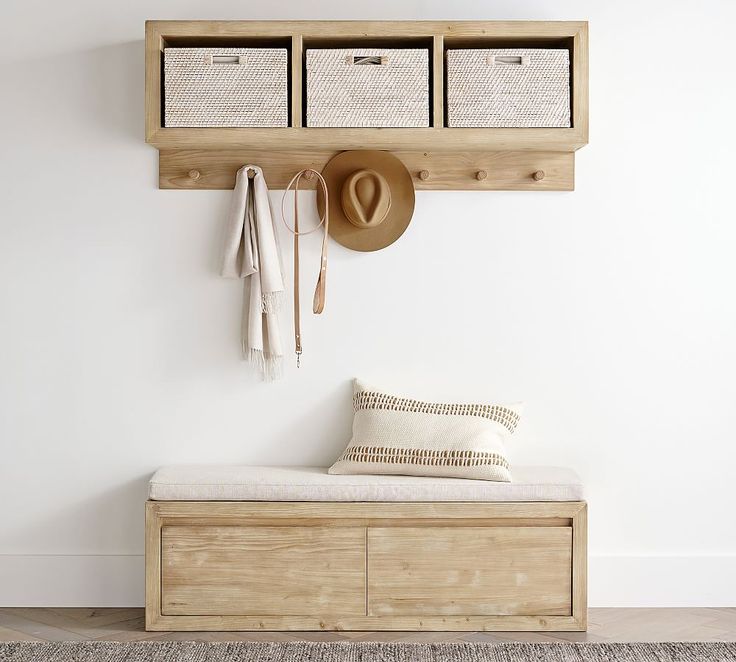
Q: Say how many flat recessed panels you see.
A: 2